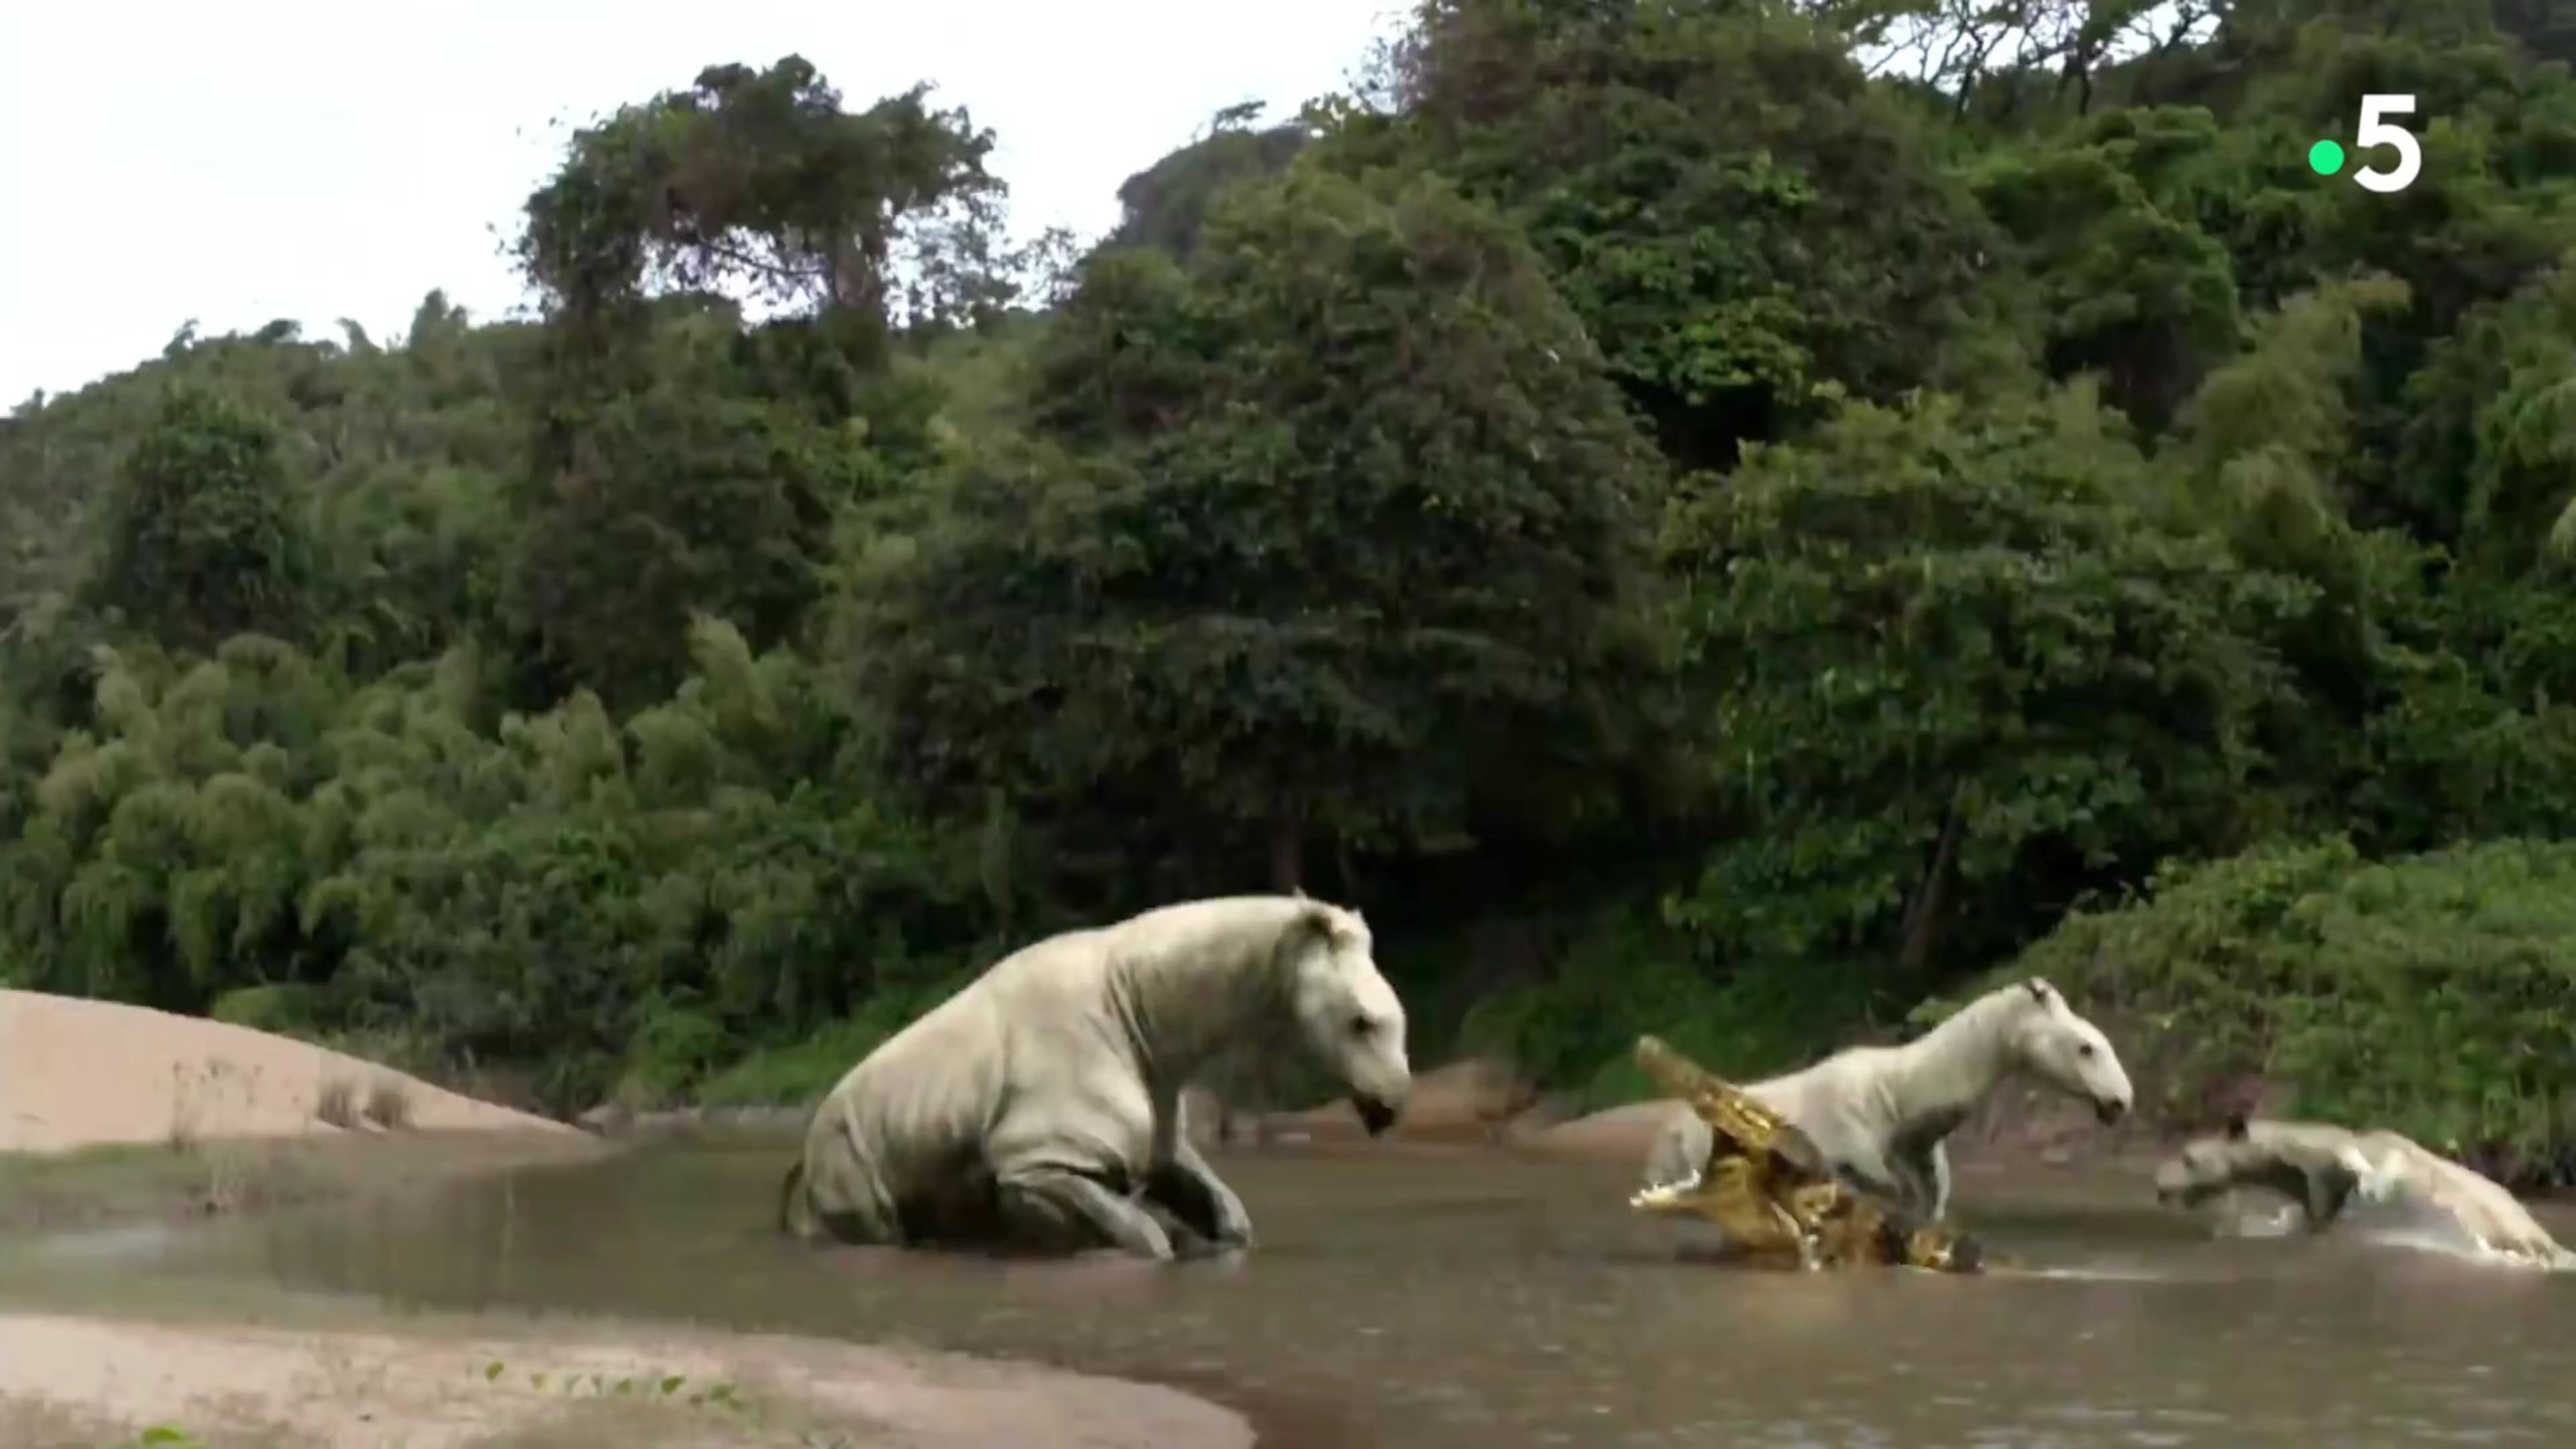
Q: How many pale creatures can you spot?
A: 3